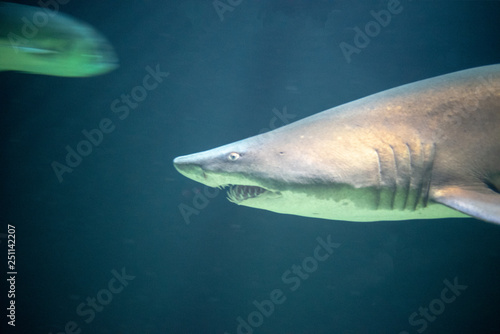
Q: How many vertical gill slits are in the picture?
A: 5